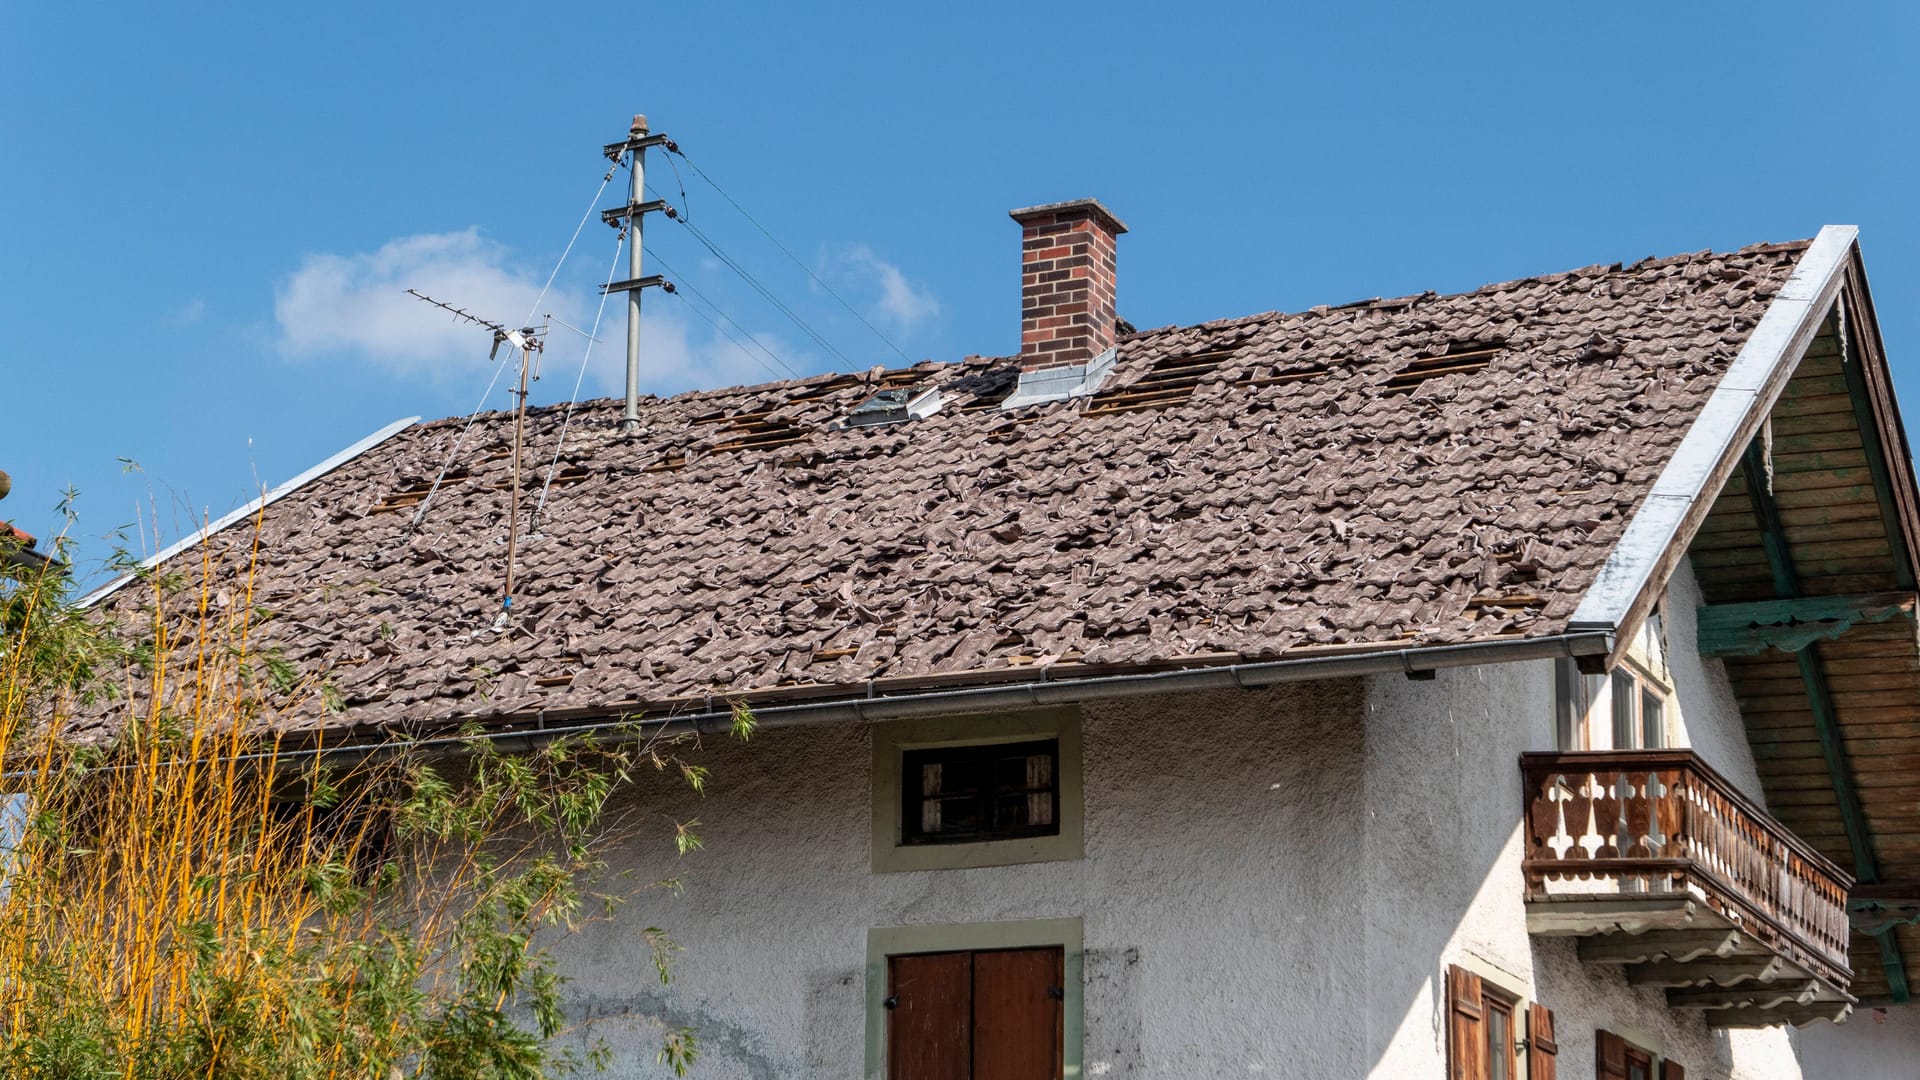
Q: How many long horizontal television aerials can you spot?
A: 1